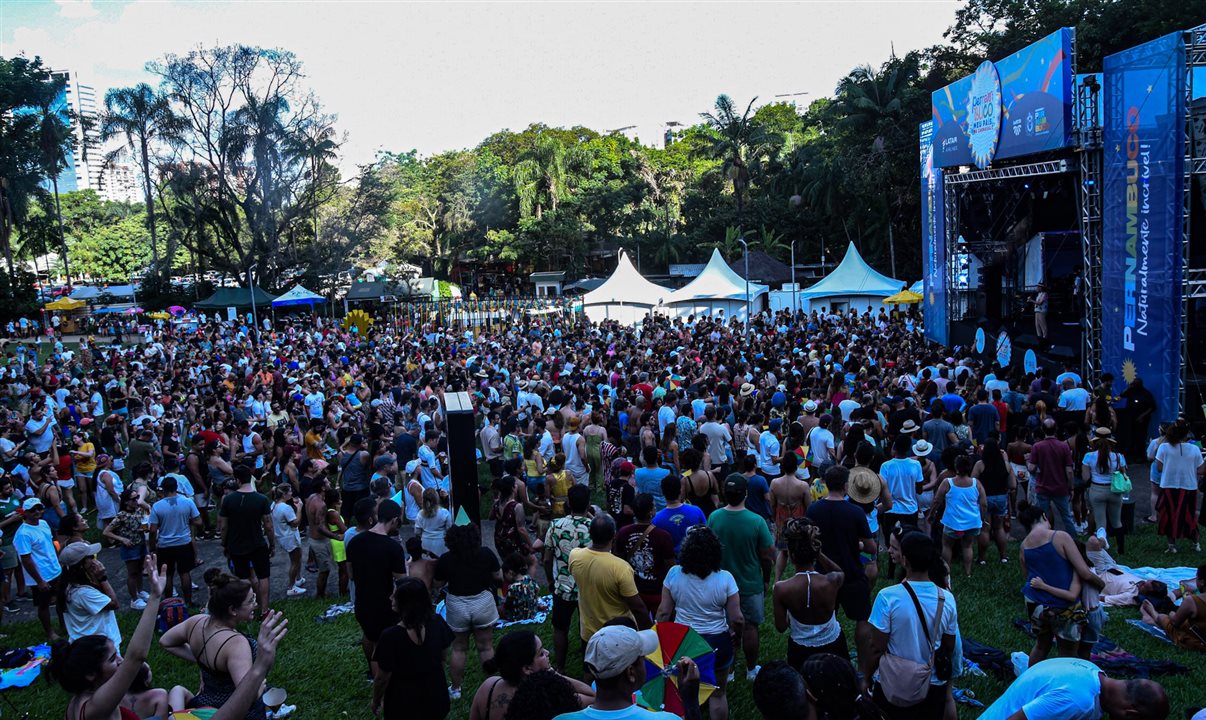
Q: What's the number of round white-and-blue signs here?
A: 4